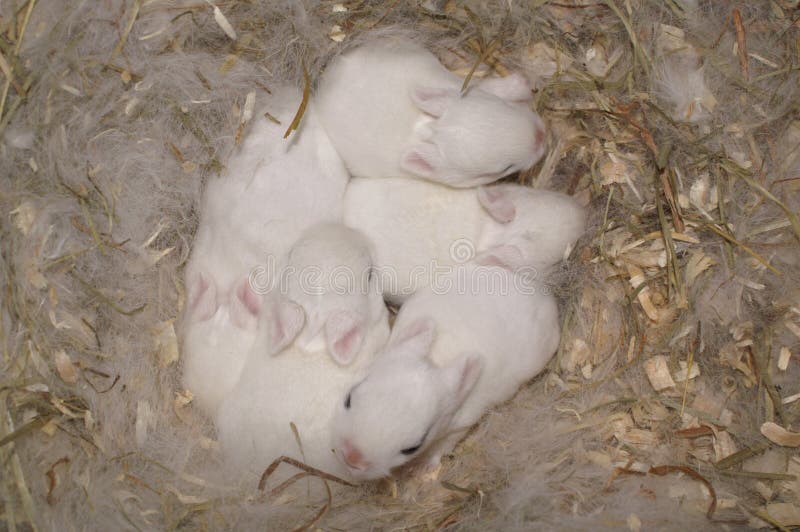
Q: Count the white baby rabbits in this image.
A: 5